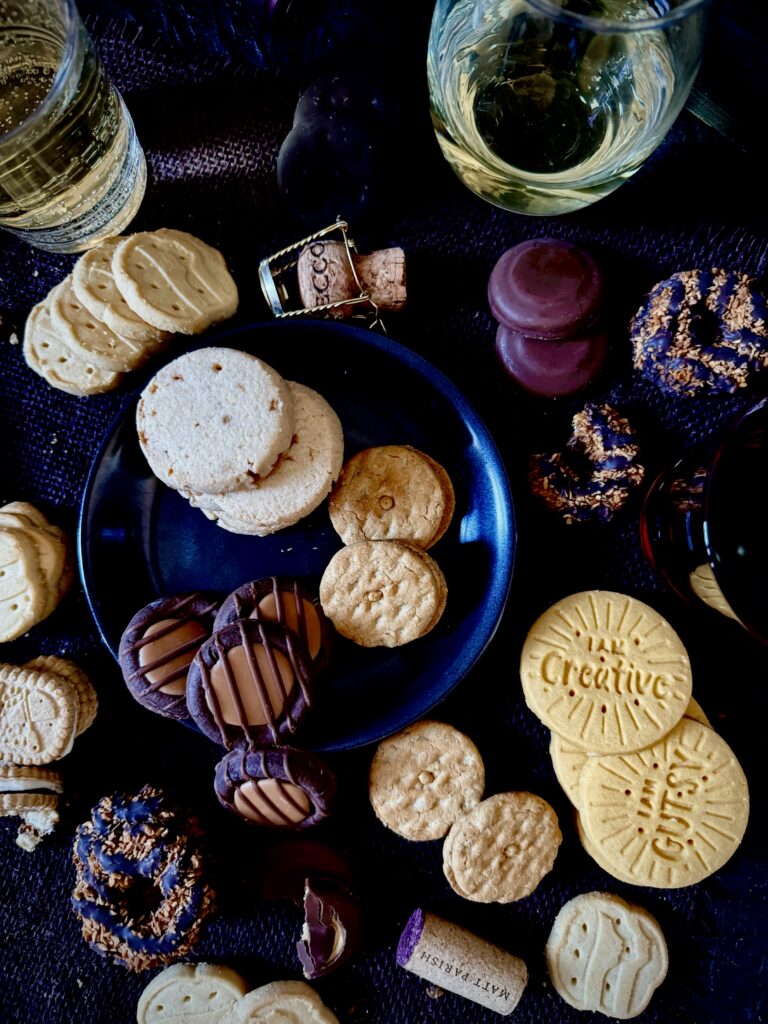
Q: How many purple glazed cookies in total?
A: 2